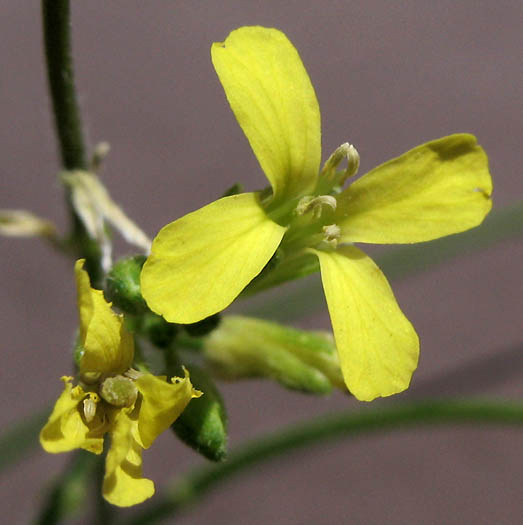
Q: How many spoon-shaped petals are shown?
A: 4